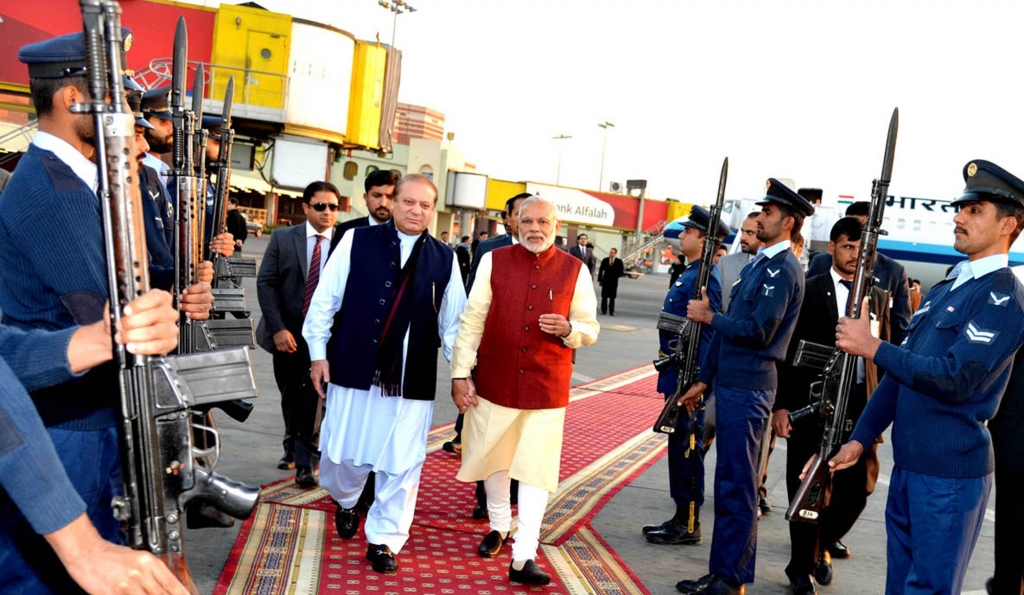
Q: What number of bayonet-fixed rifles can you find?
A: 6